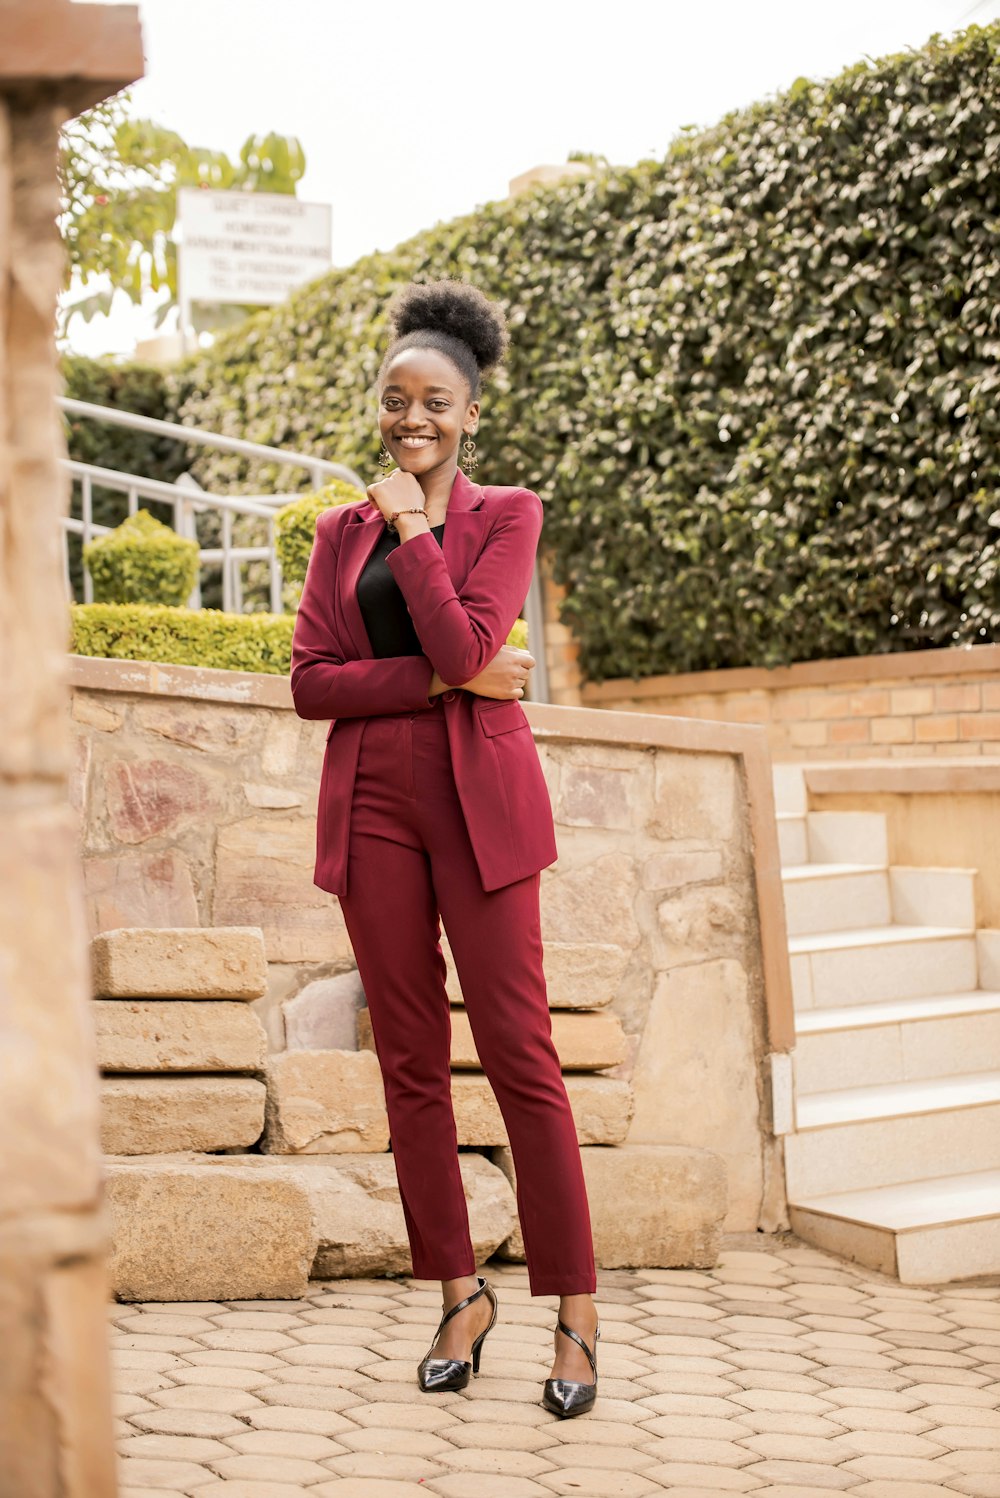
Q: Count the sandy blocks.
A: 10